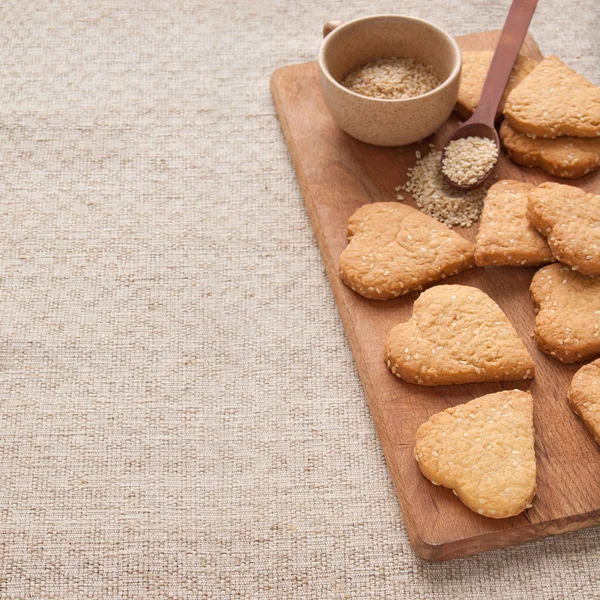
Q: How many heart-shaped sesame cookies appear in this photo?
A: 10